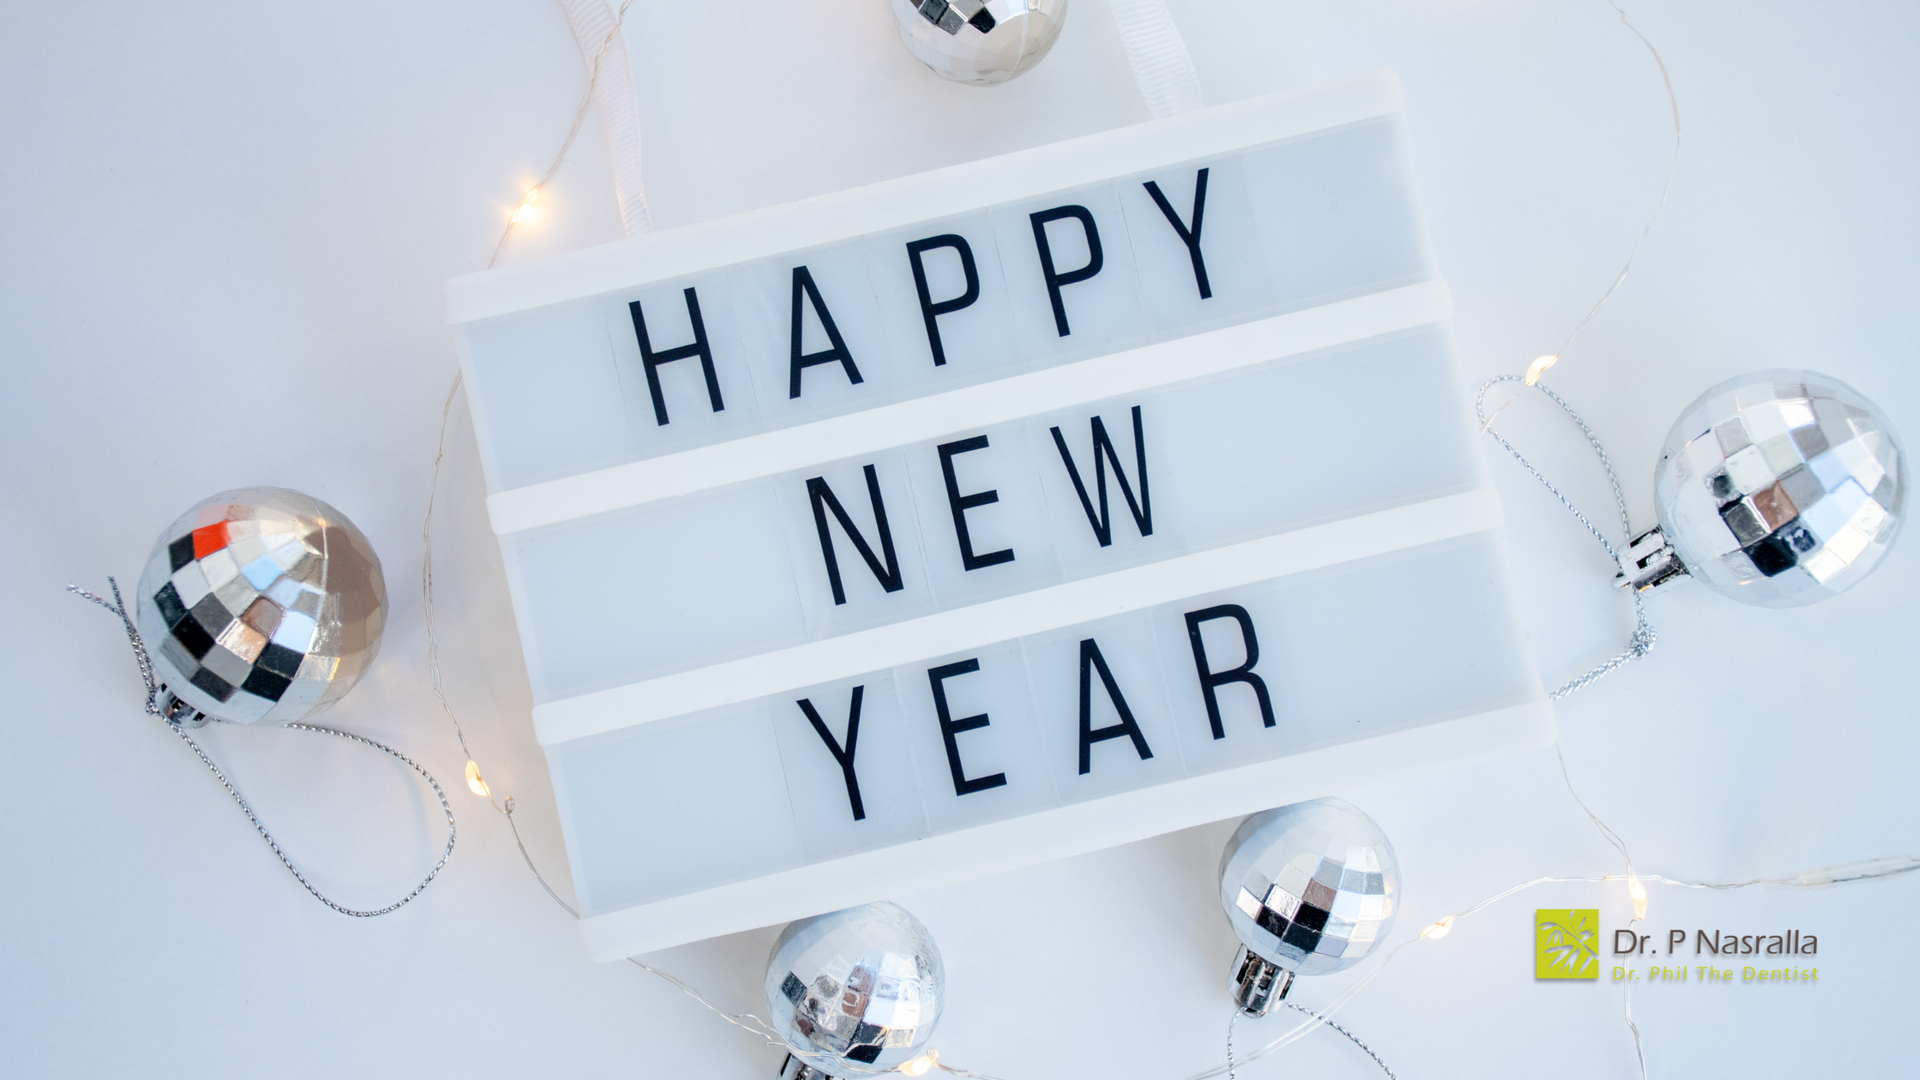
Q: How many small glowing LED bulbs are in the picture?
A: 6